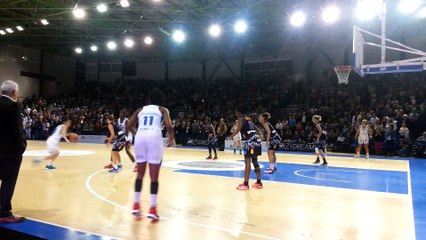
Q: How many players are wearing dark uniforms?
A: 5